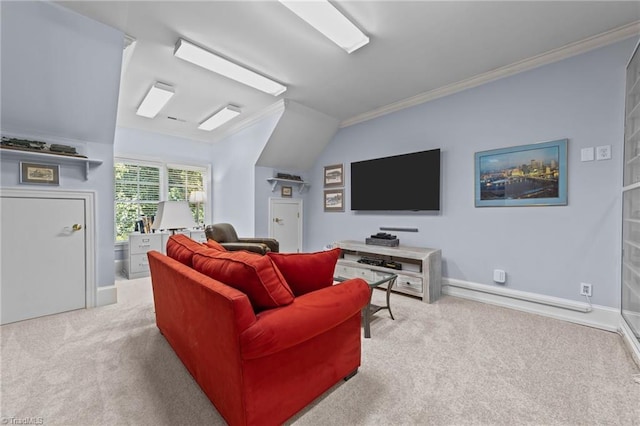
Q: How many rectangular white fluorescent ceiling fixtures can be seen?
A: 4